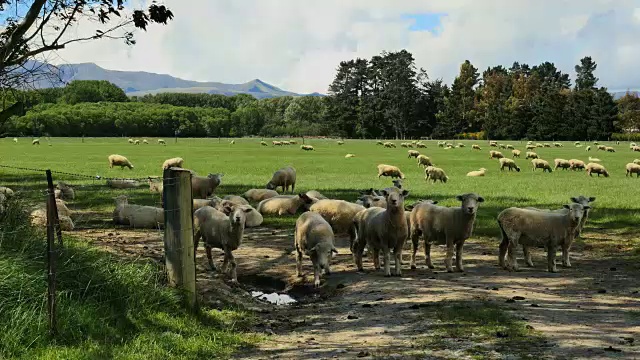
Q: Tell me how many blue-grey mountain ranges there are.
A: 1